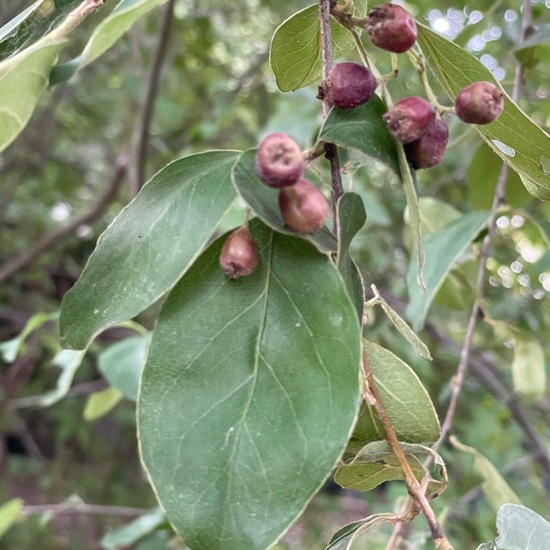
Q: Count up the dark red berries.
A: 8